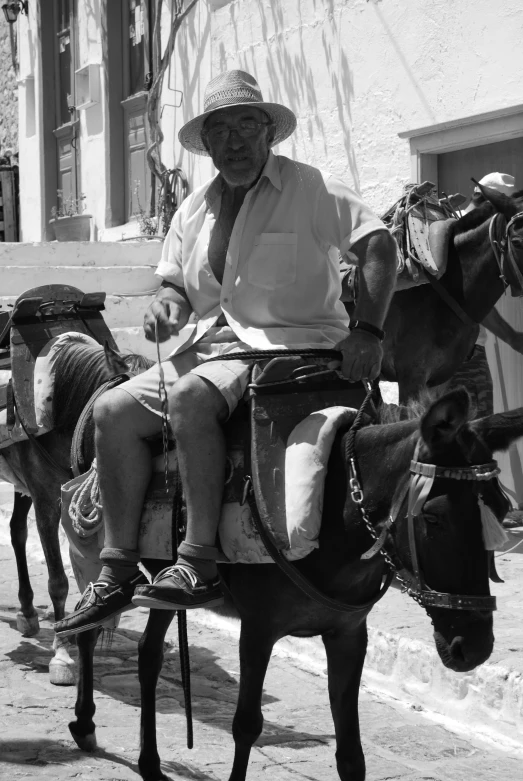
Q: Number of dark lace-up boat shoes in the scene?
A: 2